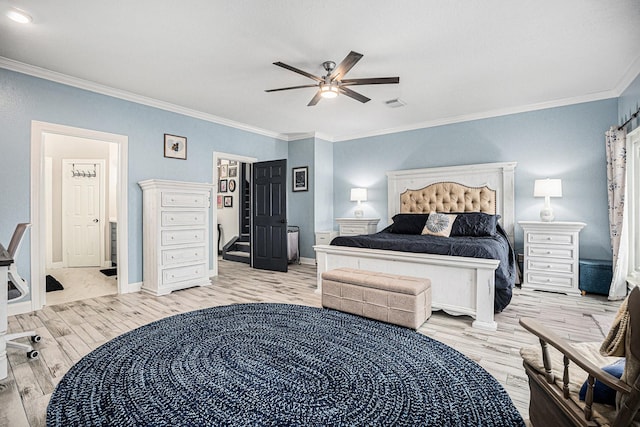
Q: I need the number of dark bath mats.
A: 2